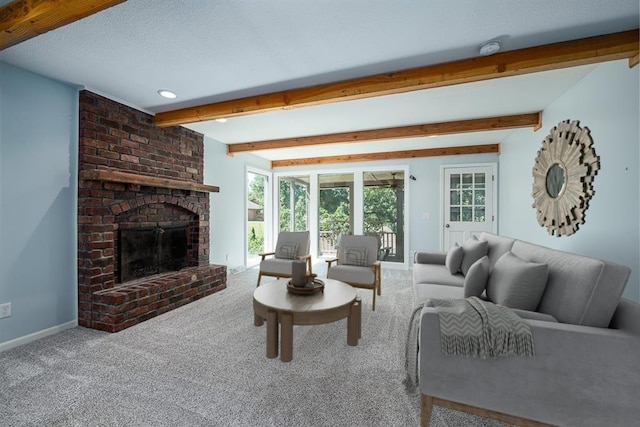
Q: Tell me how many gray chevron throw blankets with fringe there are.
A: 1